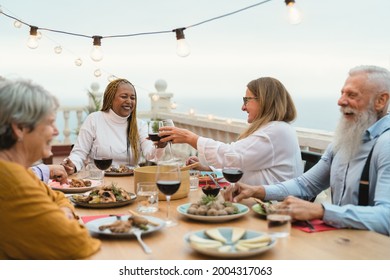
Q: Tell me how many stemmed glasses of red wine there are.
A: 5